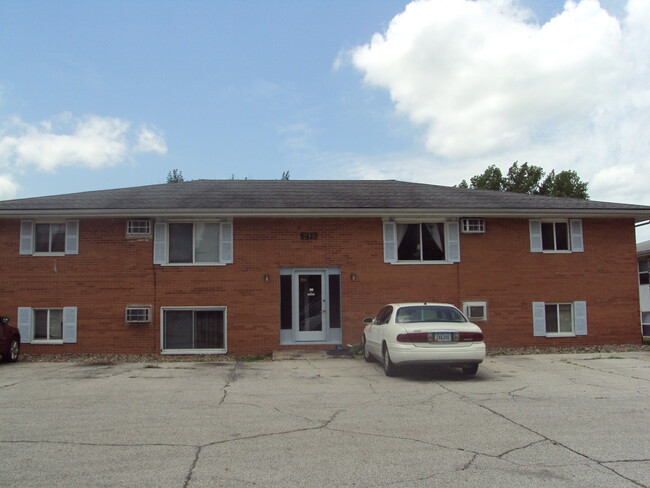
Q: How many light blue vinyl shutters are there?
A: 12